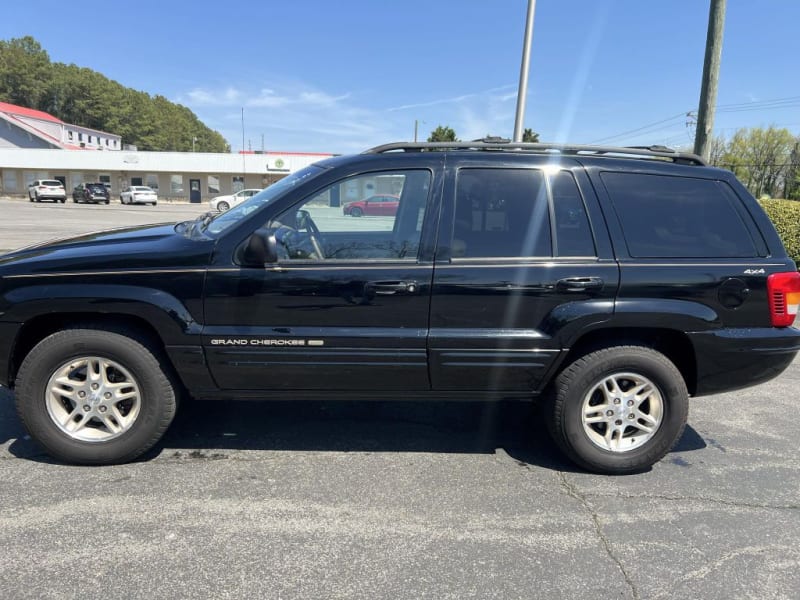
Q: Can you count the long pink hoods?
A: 0